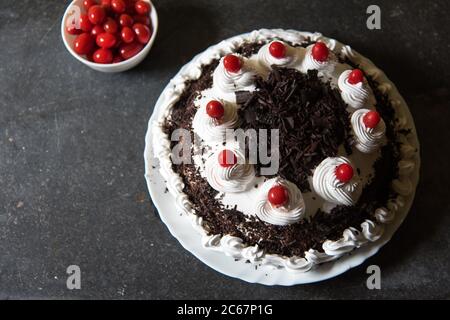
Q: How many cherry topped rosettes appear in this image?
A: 9